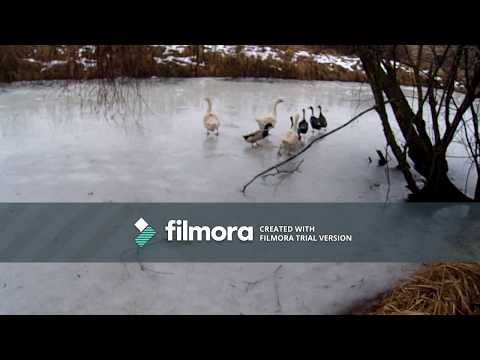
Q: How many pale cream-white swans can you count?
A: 3